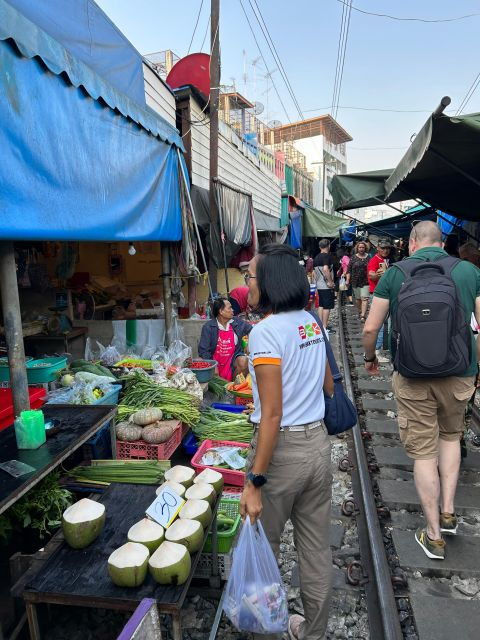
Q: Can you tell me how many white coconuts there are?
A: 10